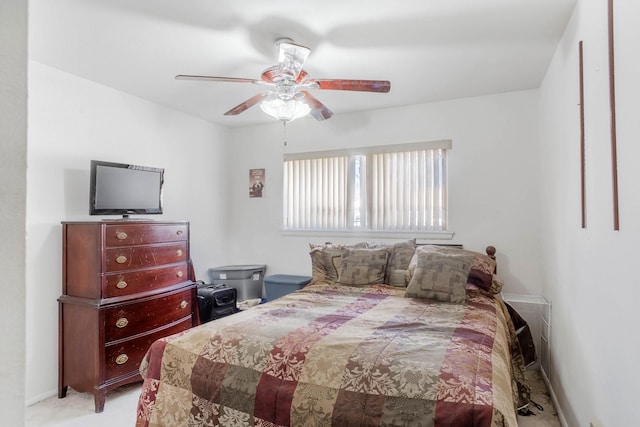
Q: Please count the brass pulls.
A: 9